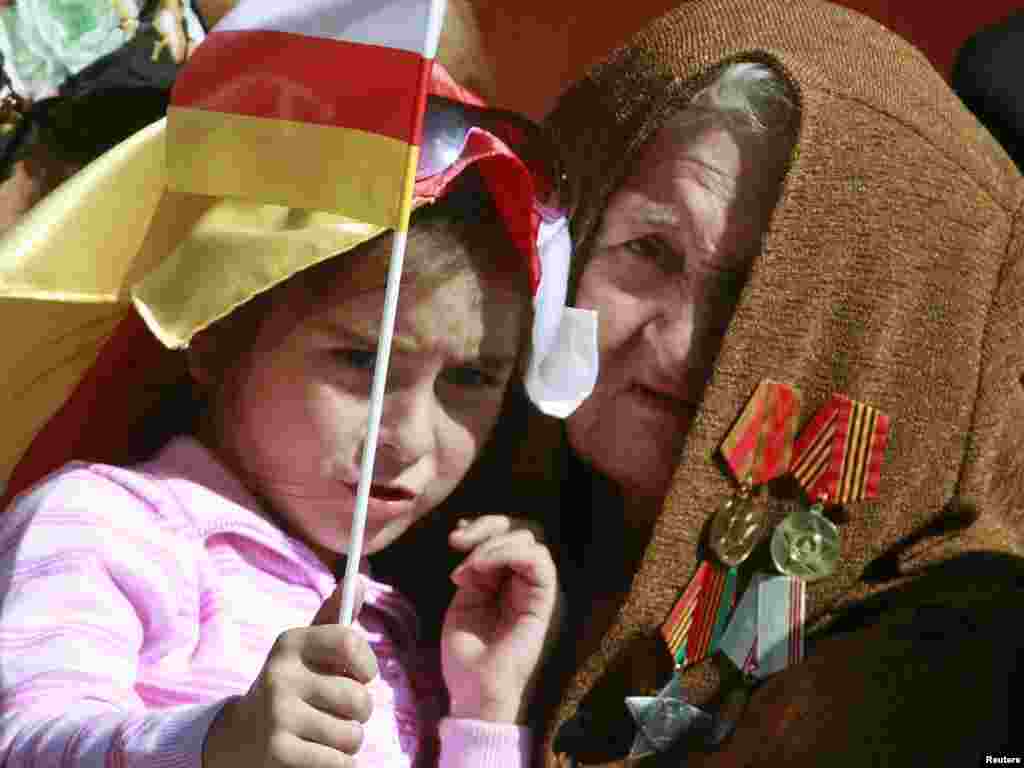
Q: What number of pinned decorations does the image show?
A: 4